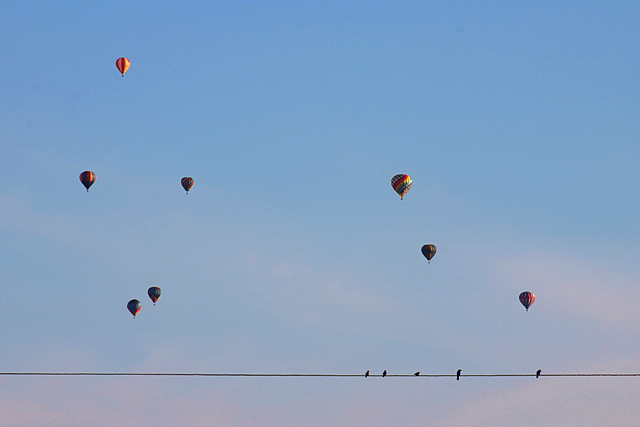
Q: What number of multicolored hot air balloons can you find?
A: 8